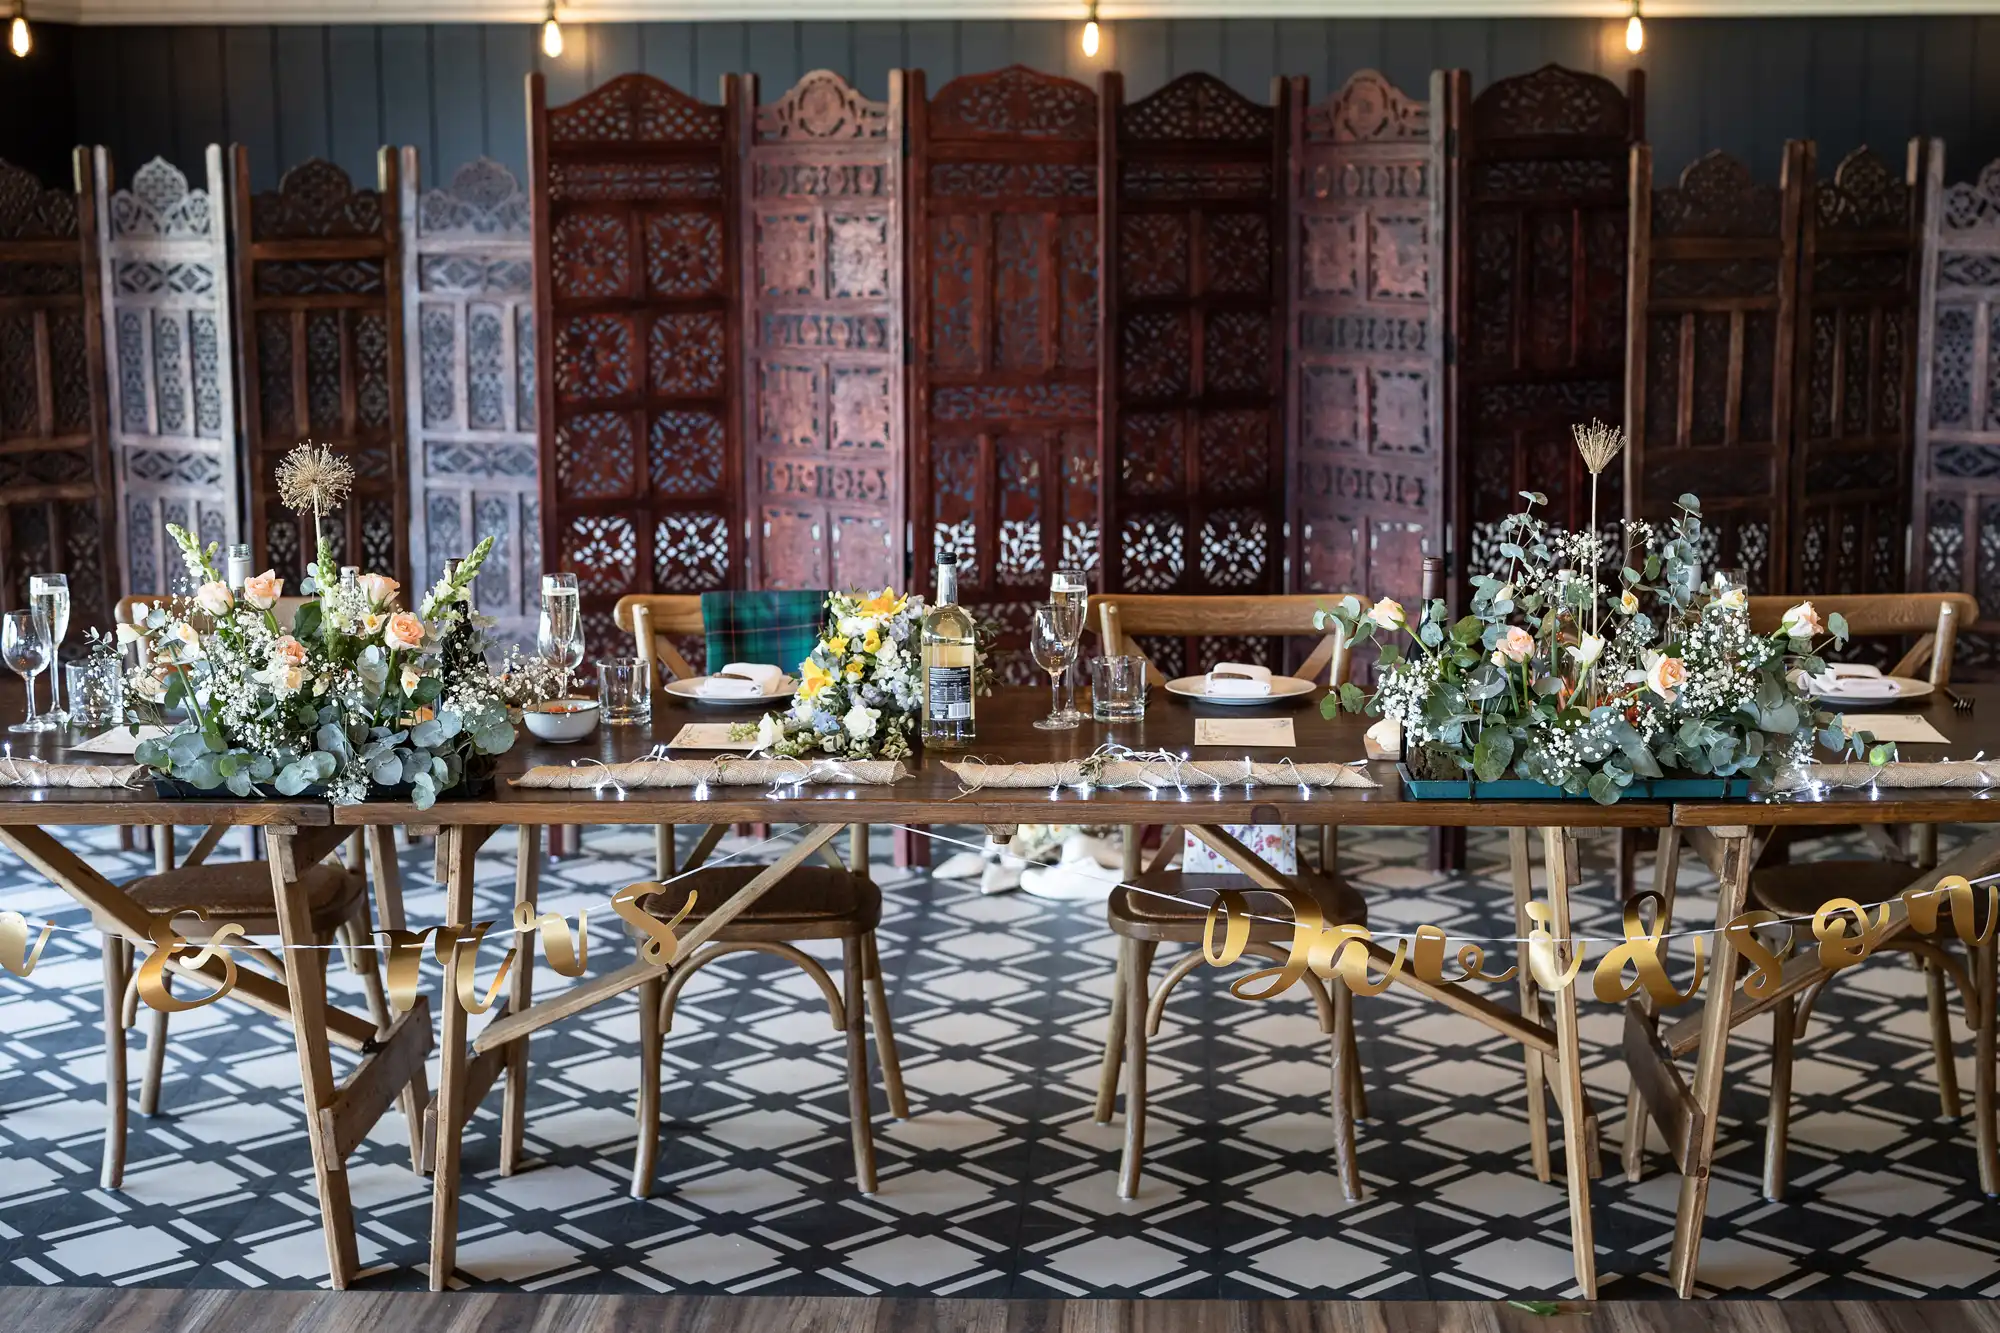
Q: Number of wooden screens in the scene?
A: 13